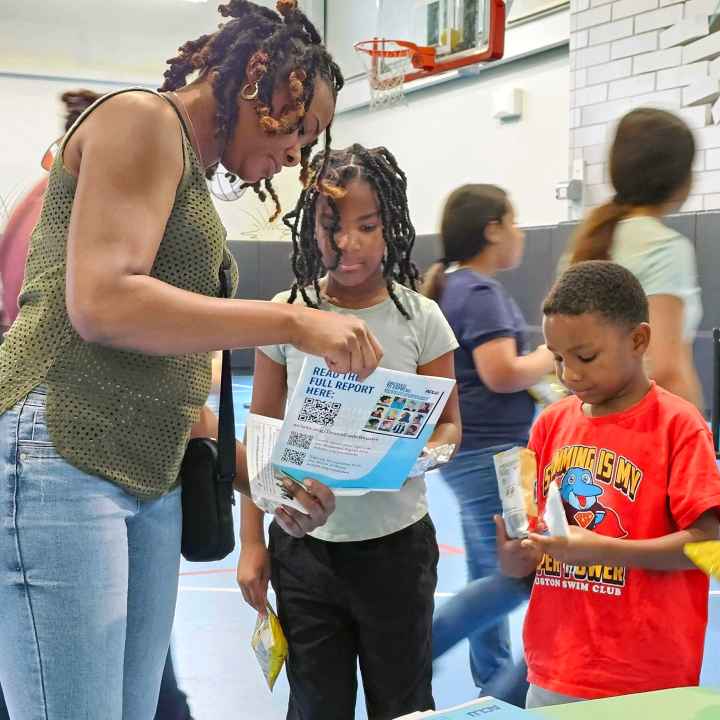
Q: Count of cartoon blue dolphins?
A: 1